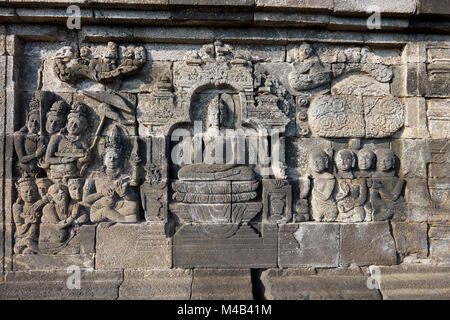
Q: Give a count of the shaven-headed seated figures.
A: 4